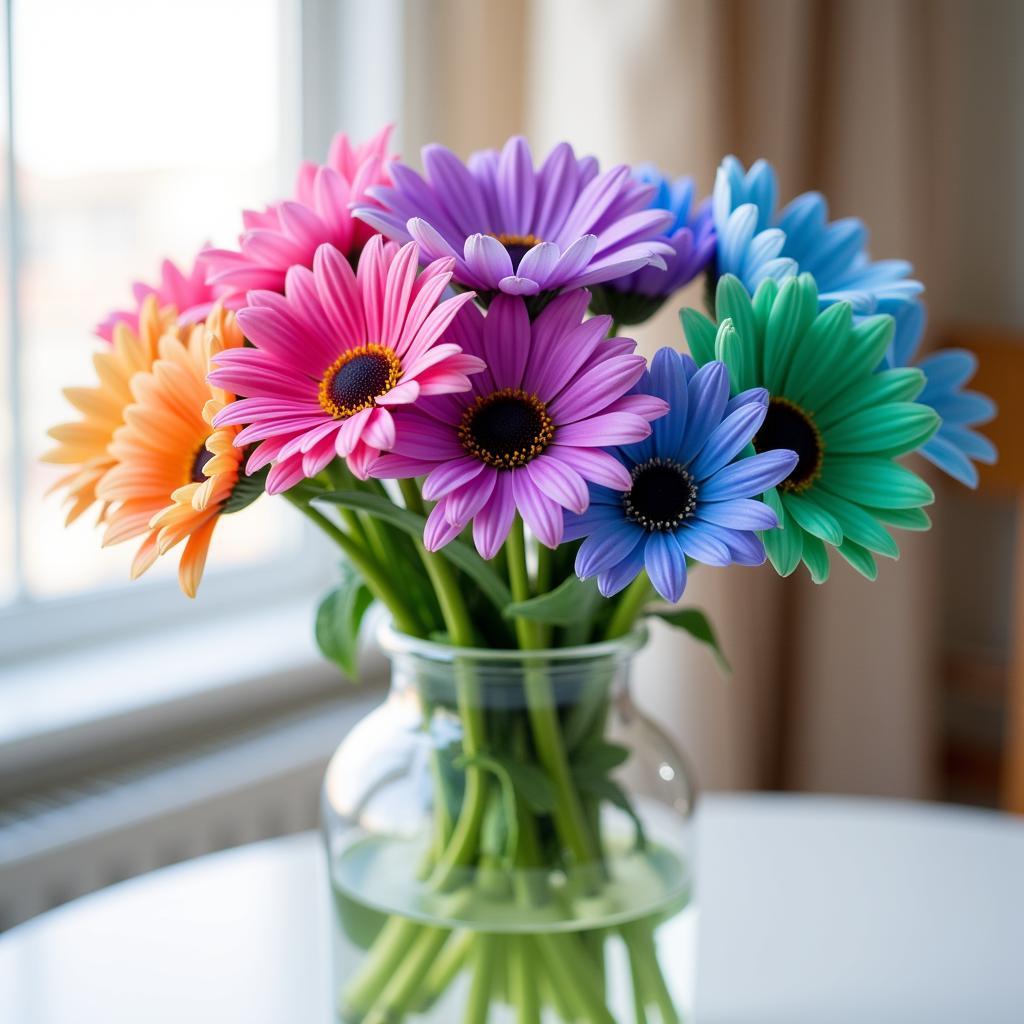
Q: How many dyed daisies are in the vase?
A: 12